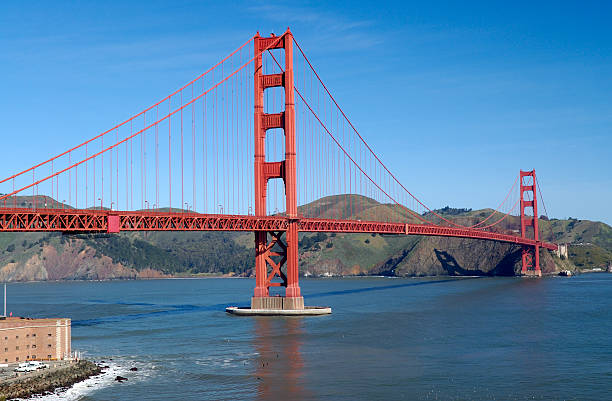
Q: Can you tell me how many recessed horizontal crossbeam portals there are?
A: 8